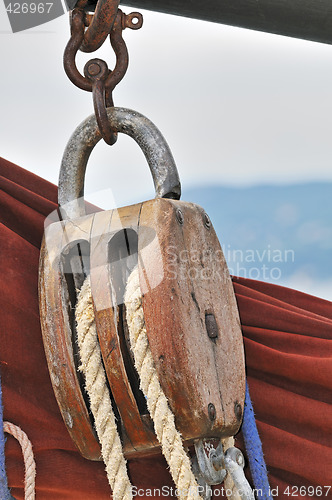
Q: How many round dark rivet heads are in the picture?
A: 4